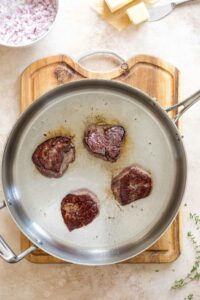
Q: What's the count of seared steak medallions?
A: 4